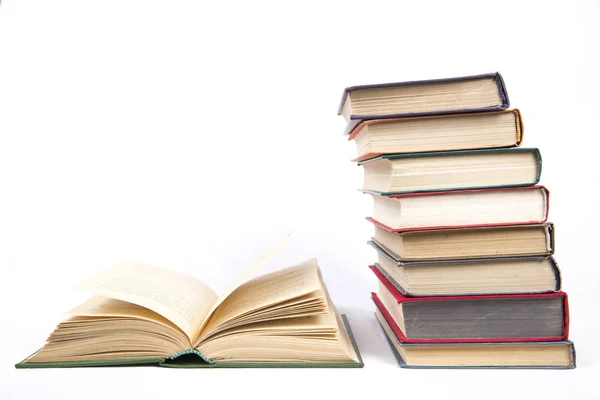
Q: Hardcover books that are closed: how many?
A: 8